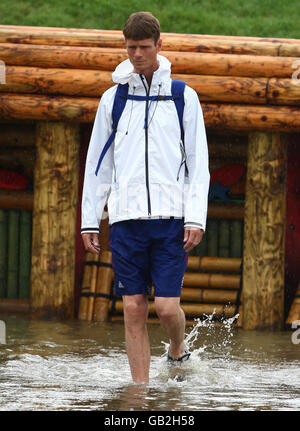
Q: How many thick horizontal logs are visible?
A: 4